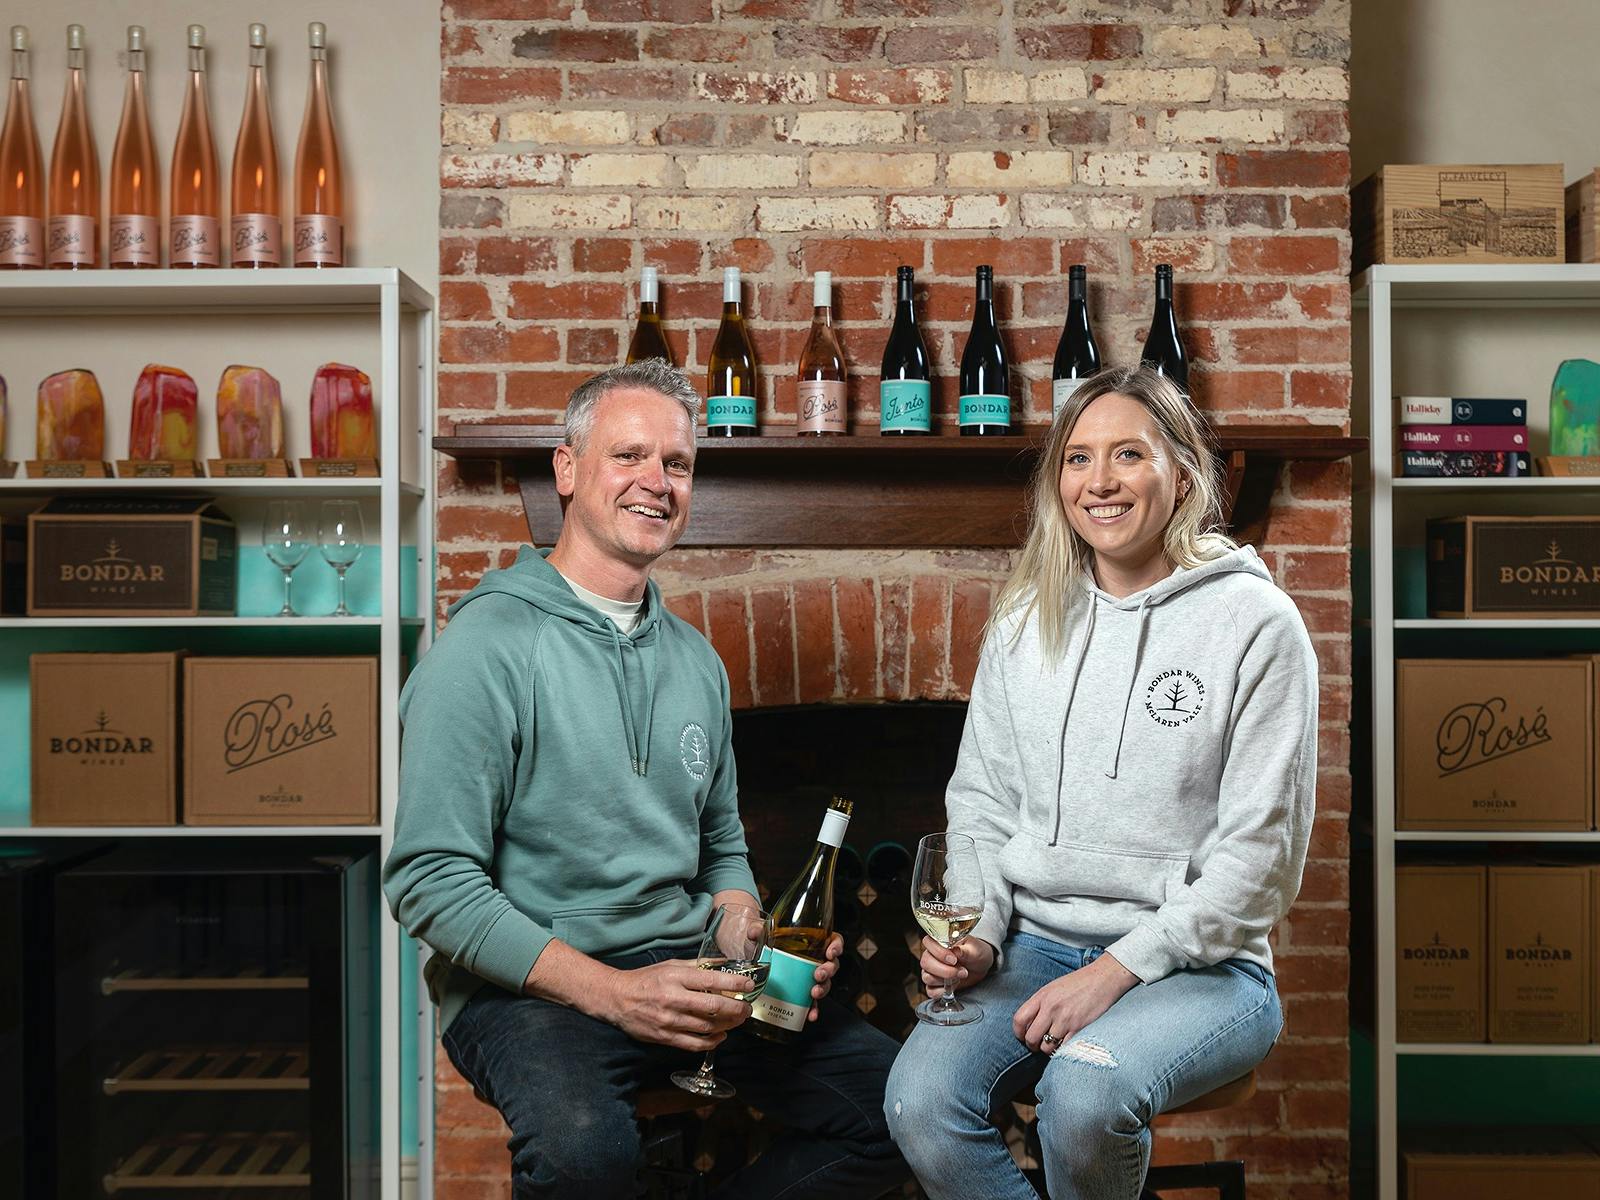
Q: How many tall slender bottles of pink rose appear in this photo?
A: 6